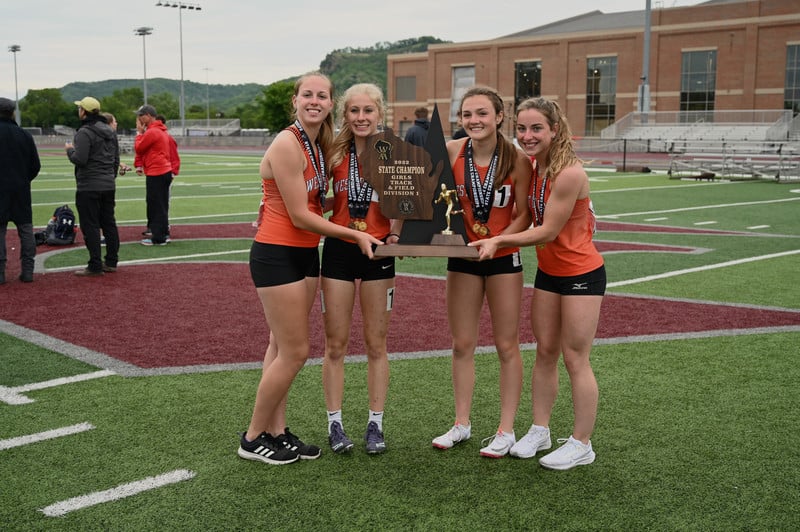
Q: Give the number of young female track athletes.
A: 4